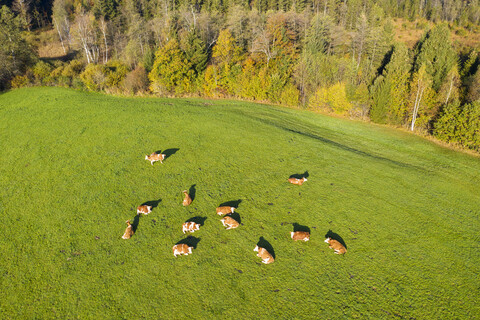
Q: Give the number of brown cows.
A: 12